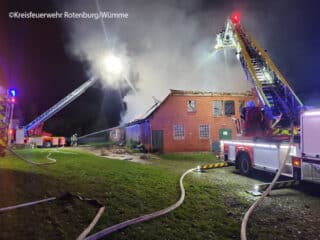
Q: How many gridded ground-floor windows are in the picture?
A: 2